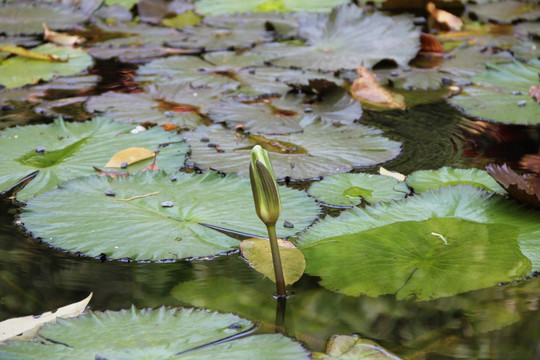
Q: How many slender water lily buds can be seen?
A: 1